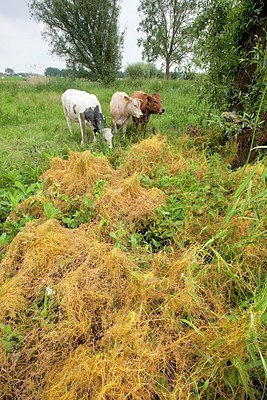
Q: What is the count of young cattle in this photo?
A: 3